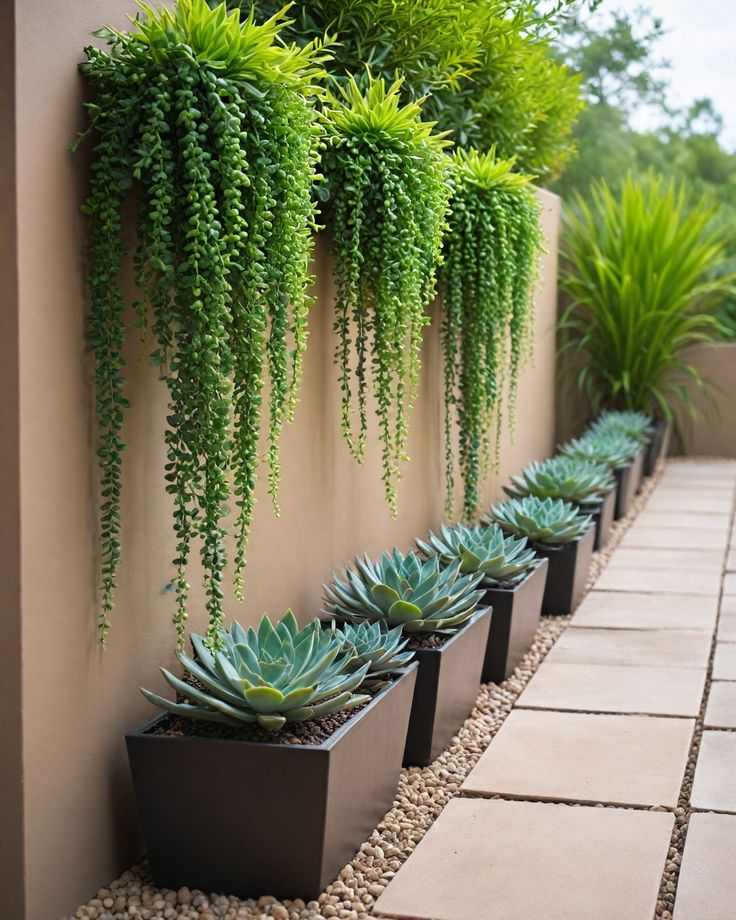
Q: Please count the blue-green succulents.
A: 8